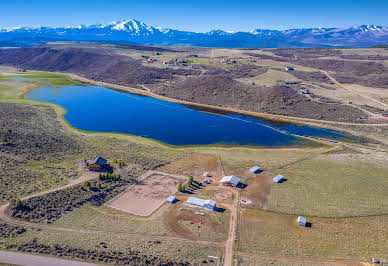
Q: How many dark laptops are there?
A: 0